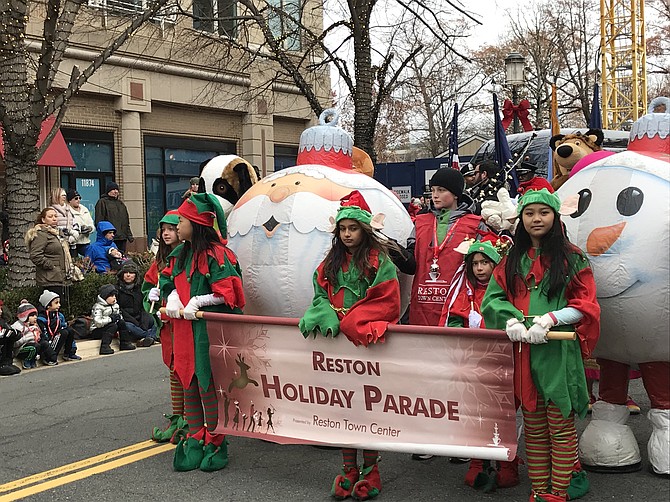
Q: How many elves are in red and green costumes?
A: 5